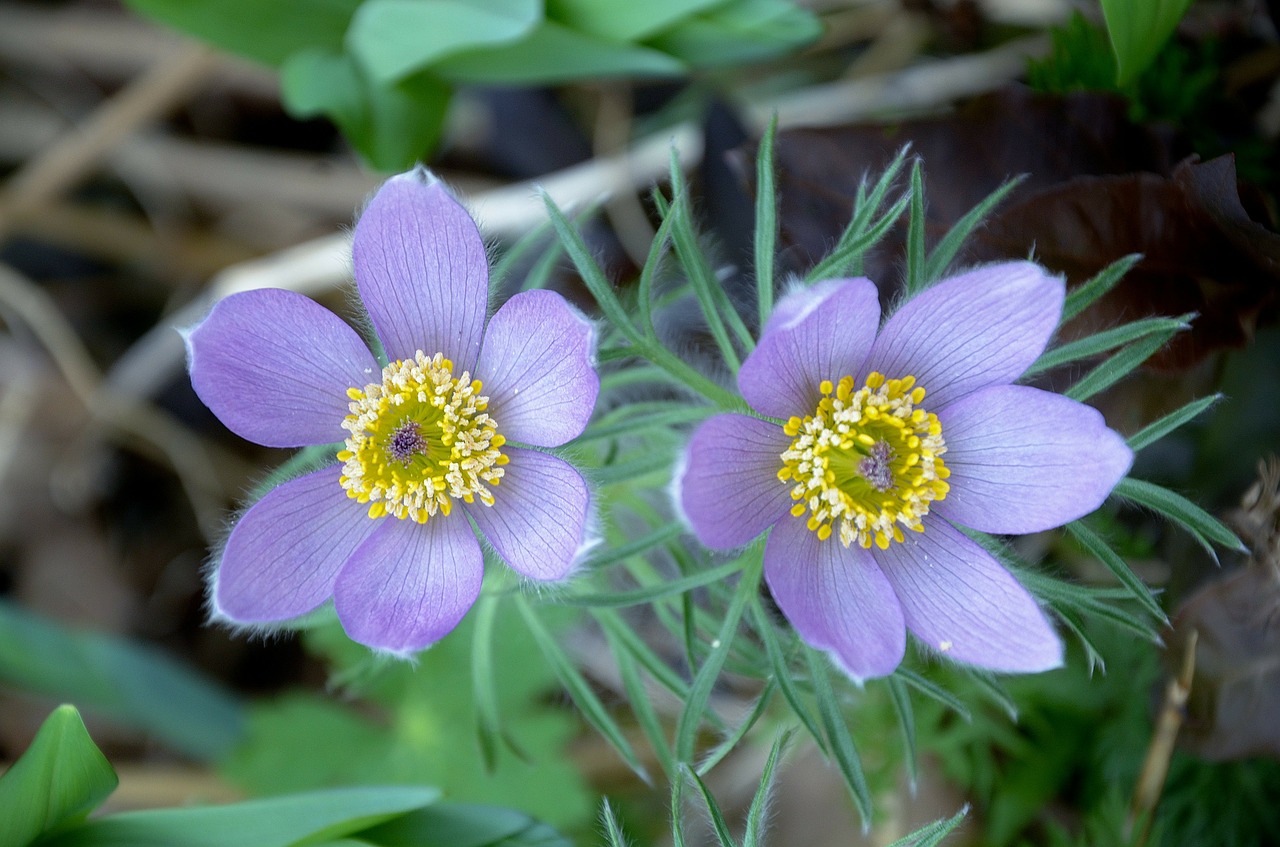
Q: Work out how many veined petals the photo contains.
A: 12